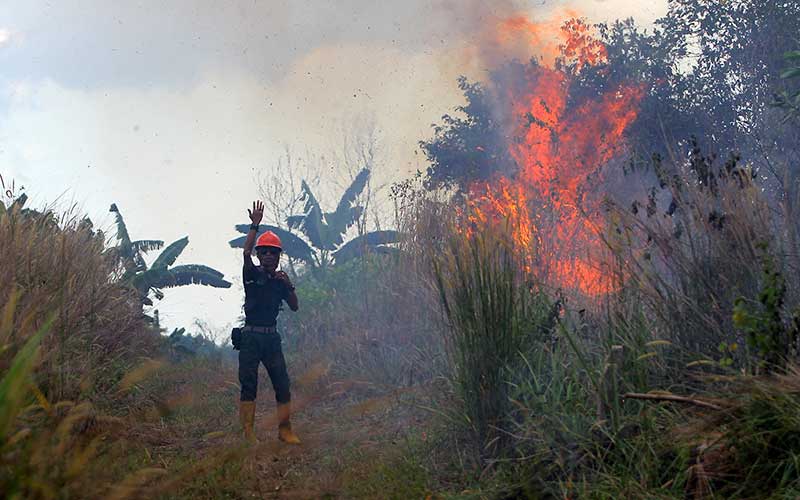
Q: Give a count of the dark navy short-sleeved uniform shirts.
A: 1